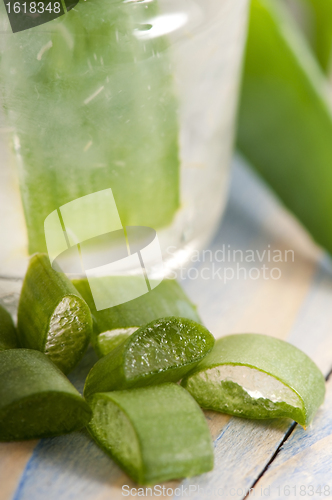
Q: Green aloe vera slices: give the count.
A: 7